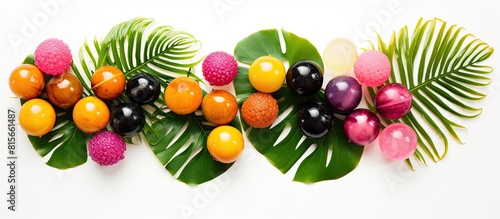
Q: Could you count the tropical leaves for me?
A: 5